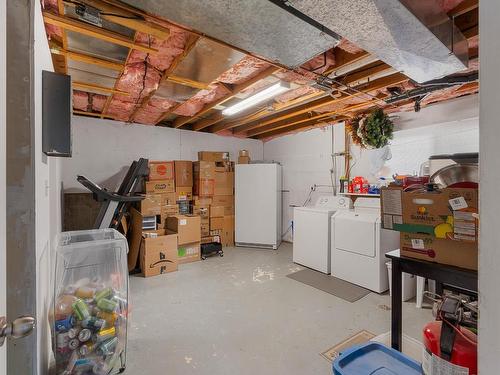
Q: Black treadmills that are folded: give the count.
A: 1